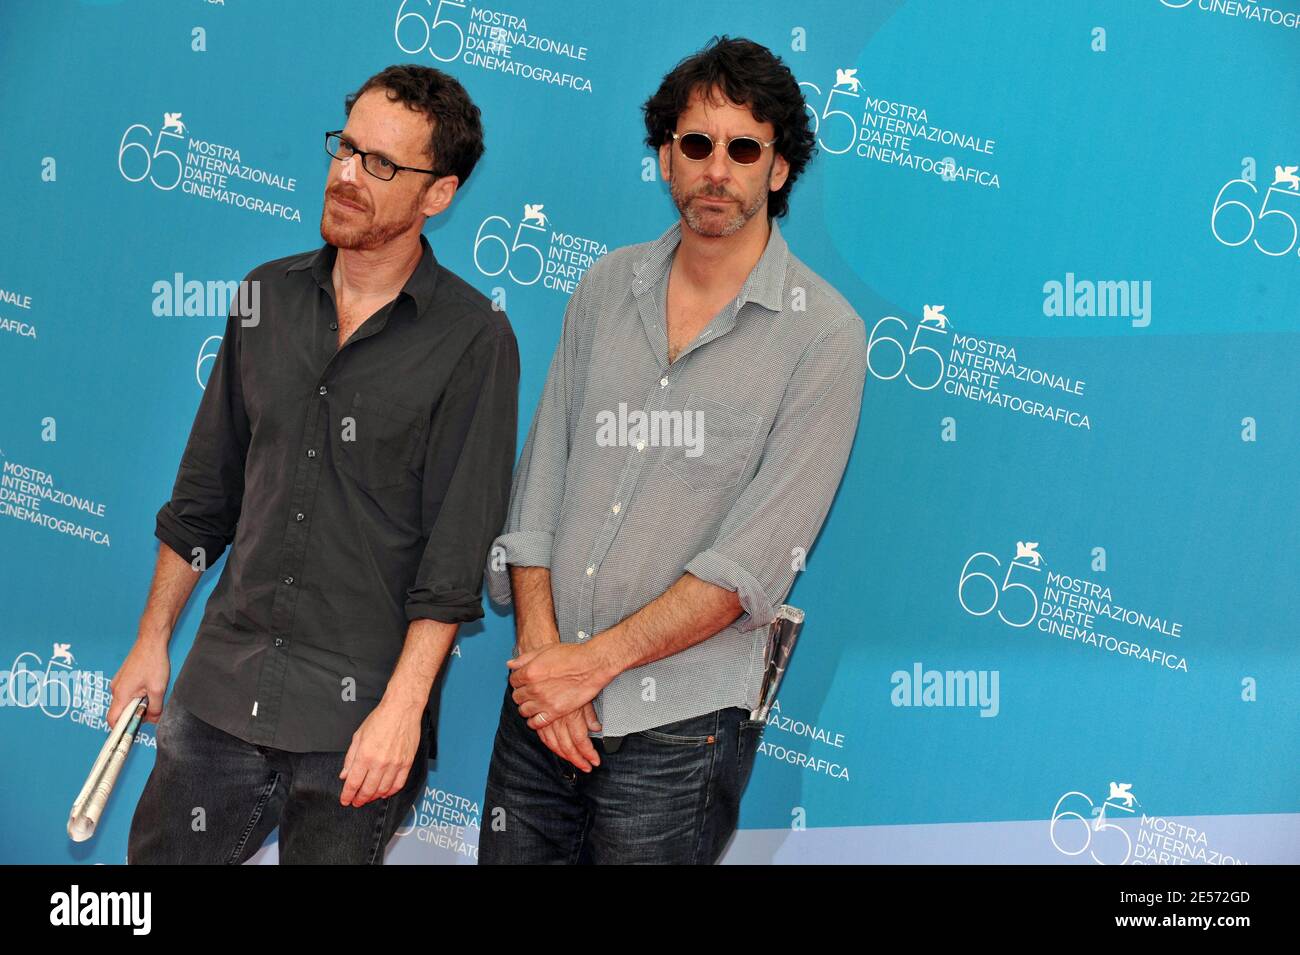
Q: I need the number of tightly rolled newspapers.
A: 2